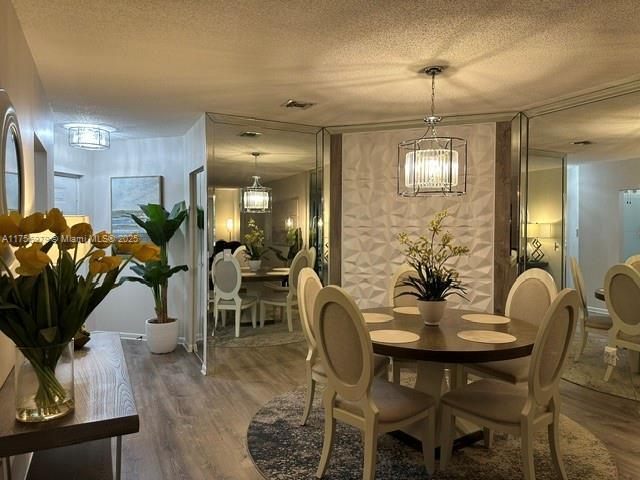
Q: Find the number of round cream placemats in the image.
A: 5